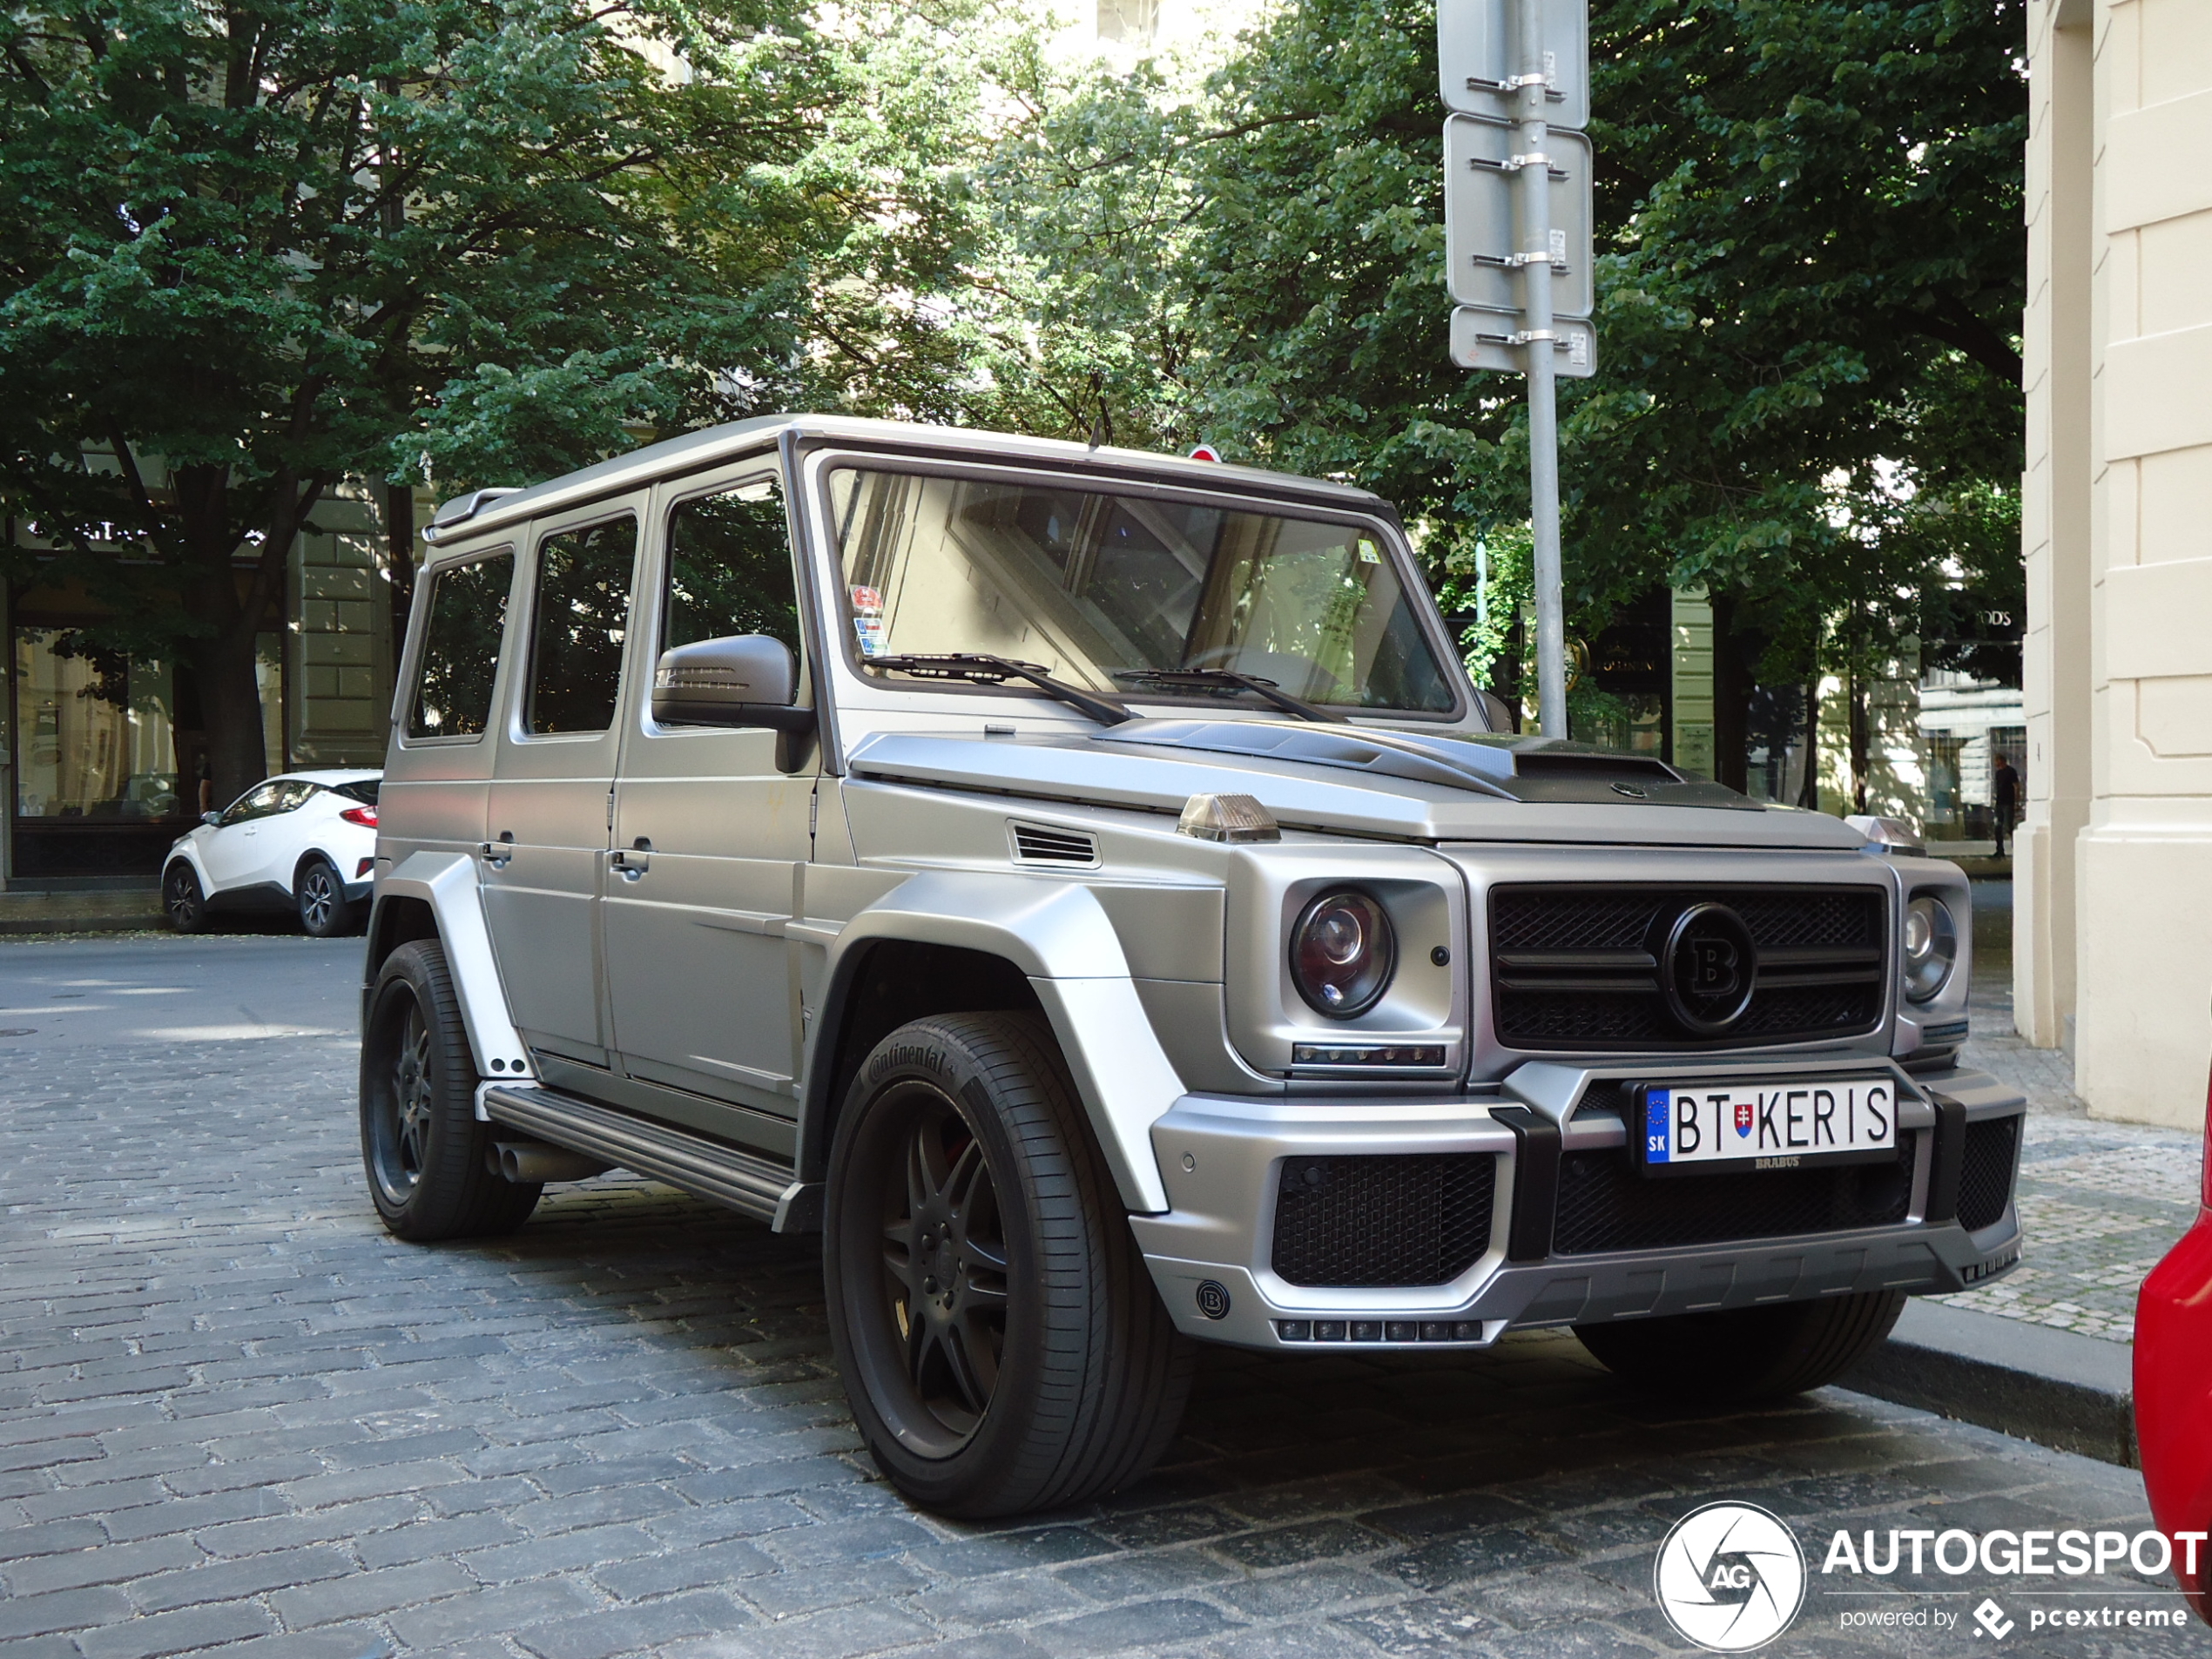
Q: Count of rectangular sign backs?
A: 3